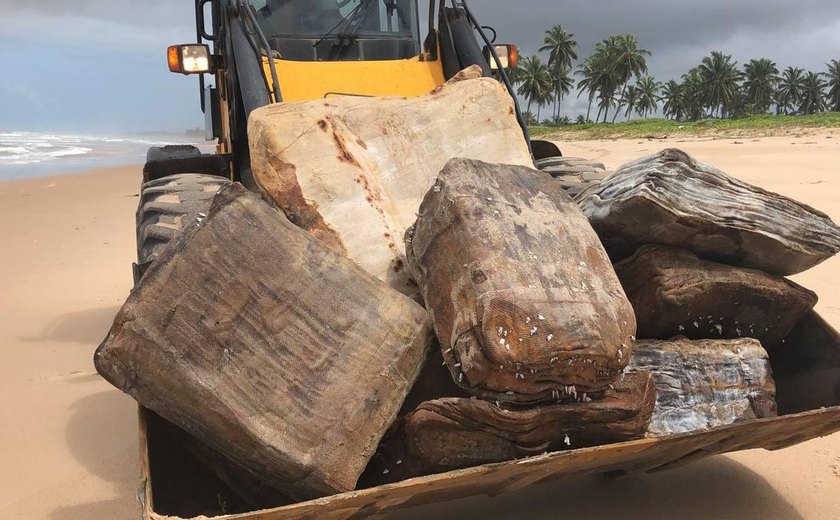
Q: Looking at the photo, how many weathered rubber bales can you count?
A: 7